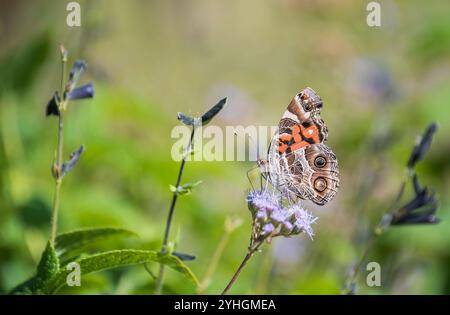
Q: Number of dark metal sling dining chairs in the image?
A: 0